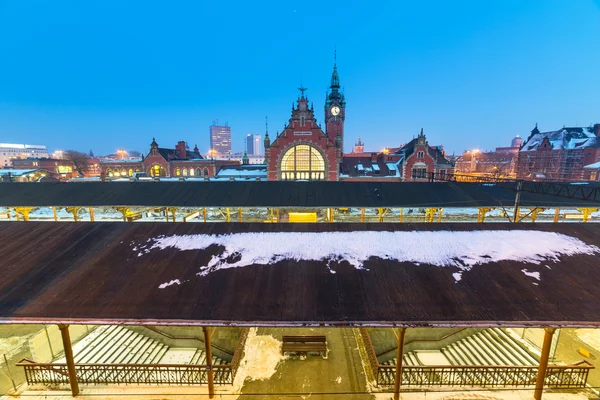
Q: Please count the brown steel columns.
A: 4